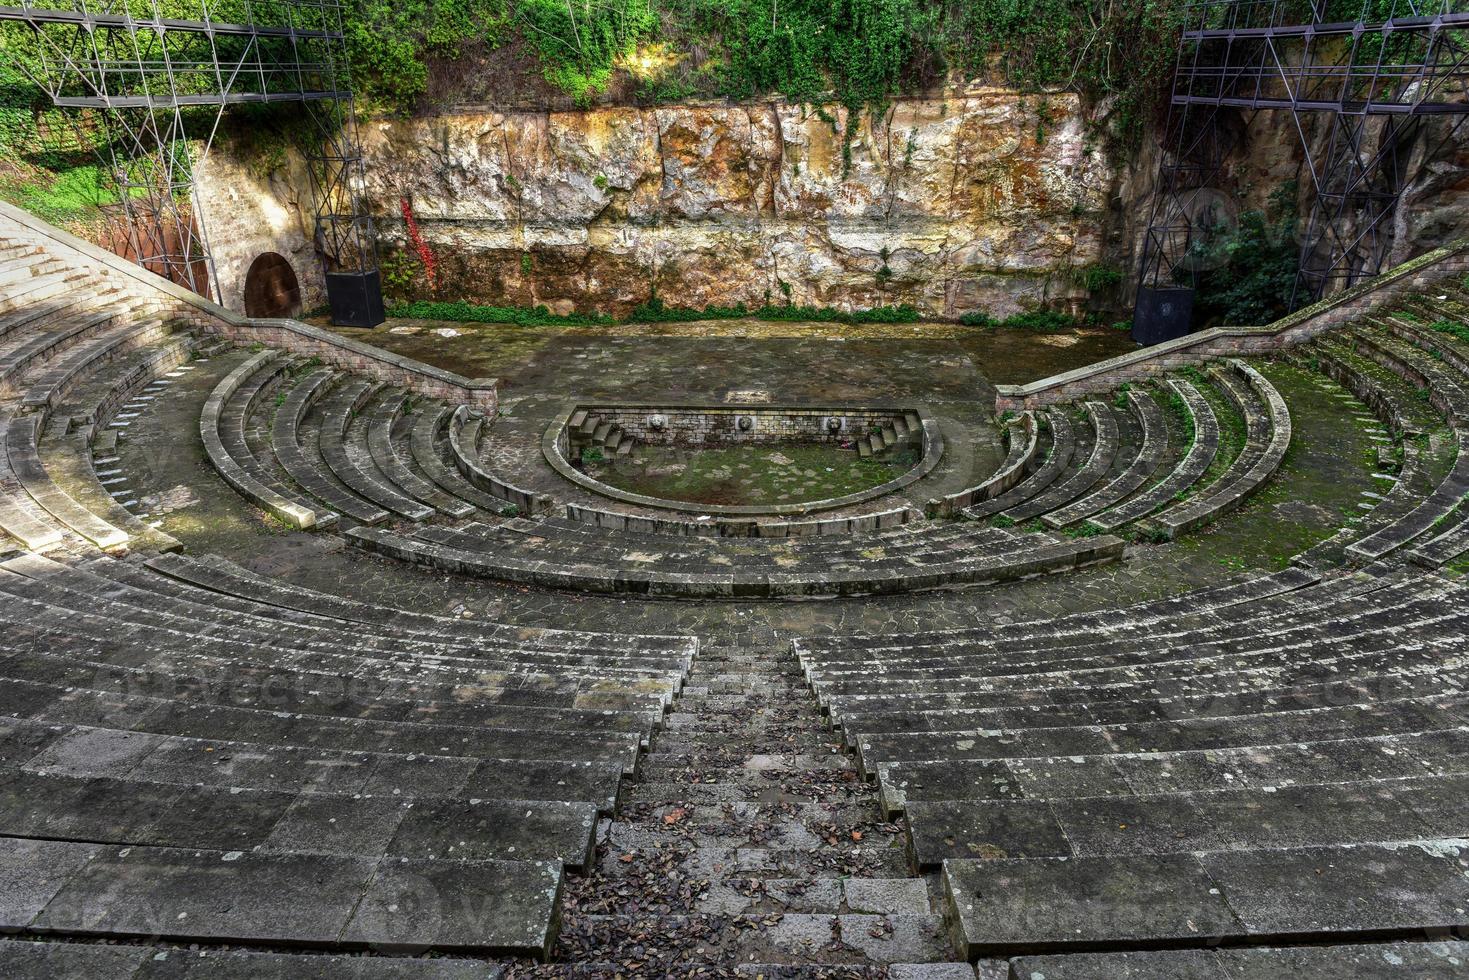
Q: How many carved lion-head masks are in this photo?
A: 3